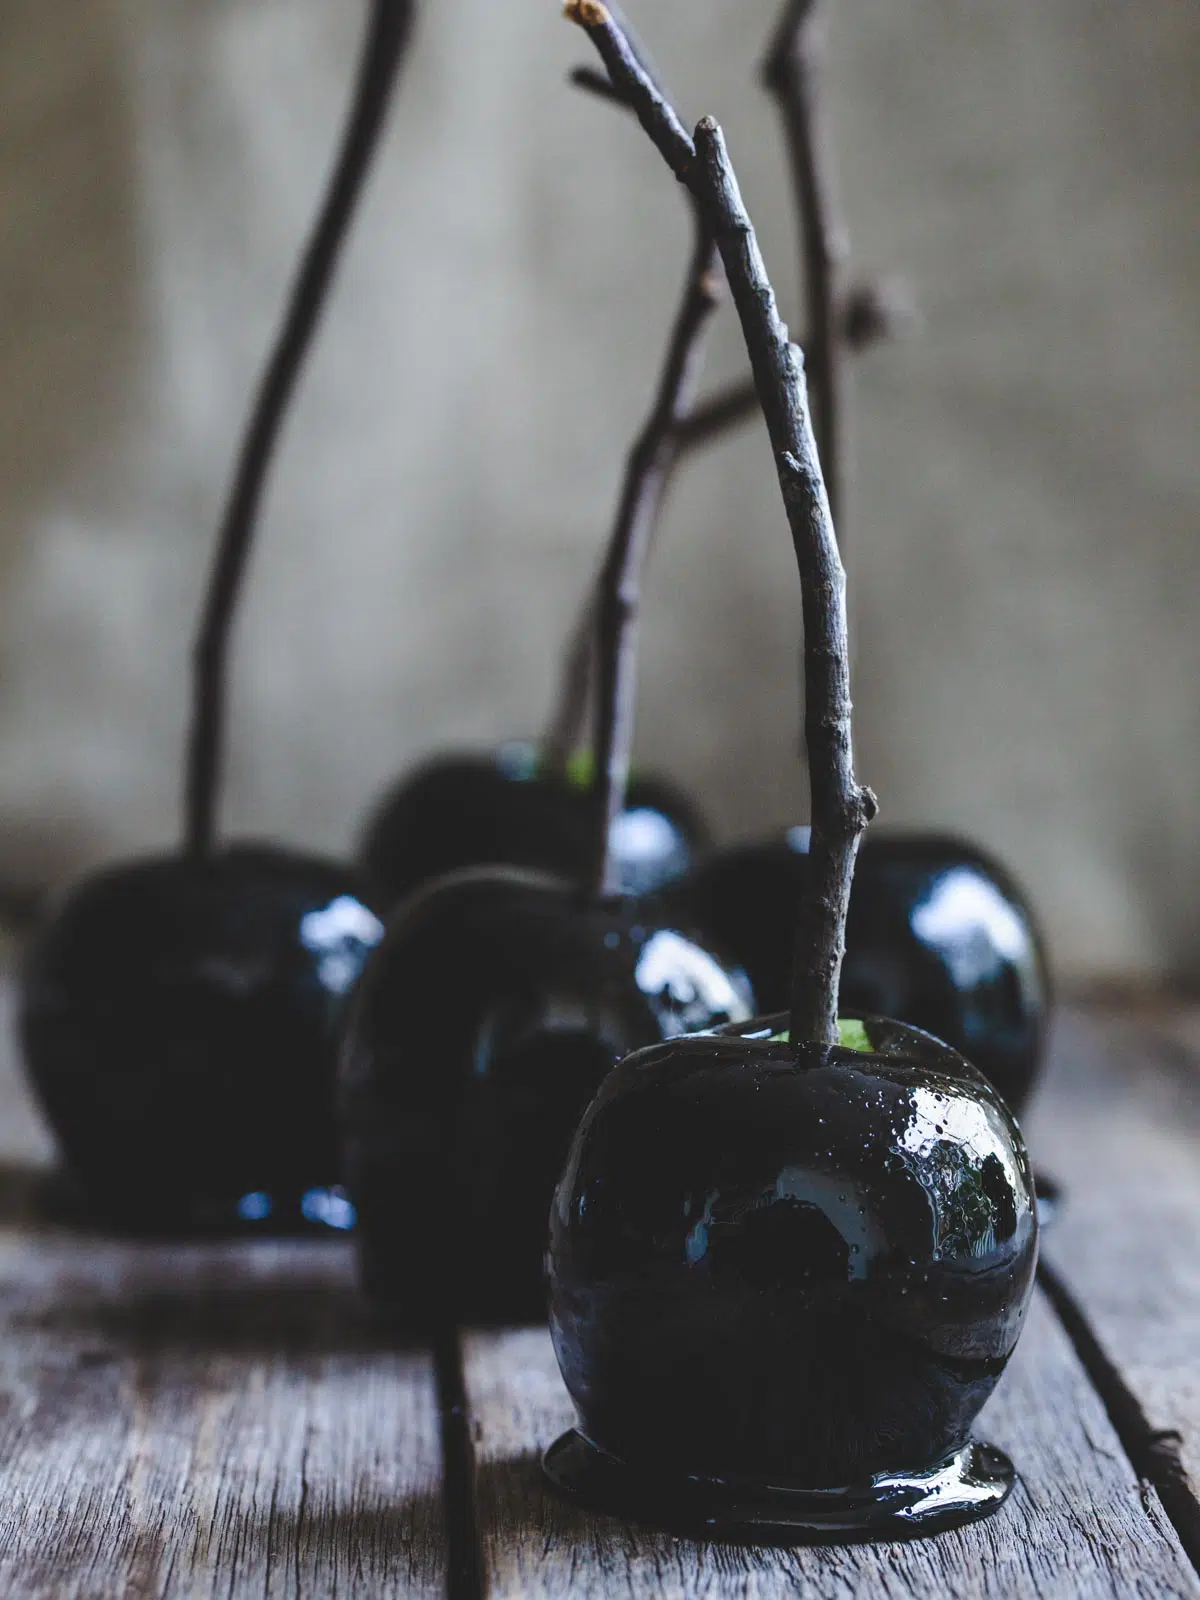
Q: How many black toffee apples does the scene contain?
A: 5